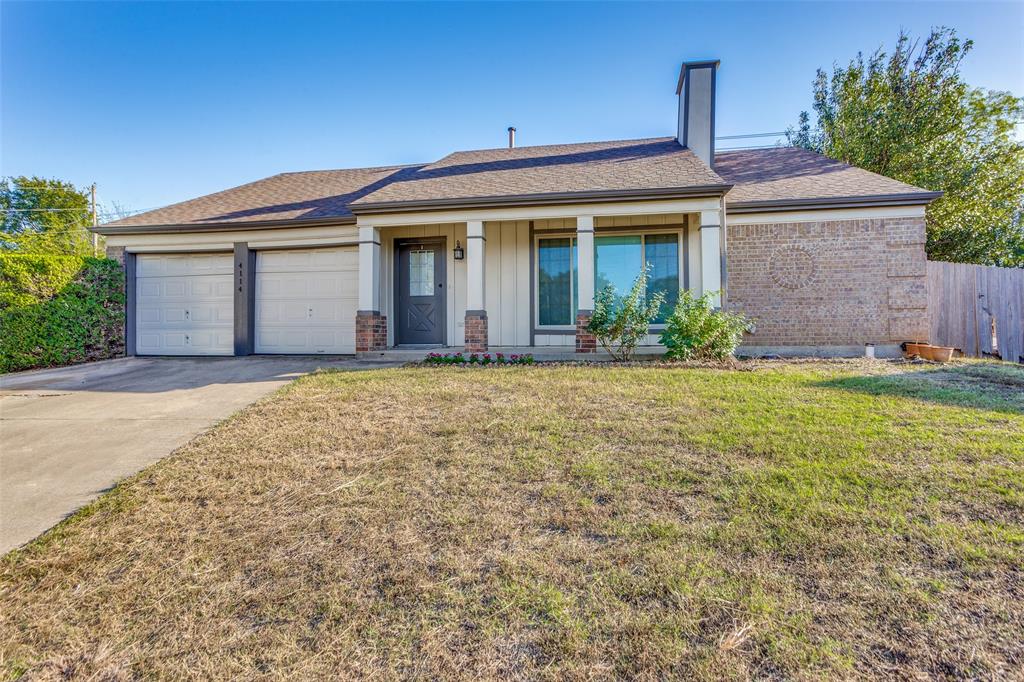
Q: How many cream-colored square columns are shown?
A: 4